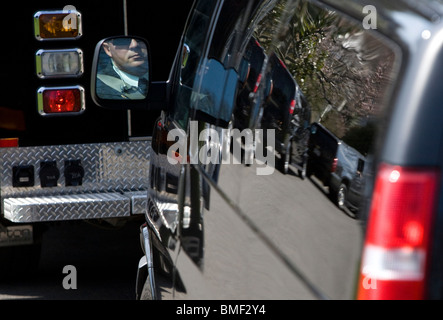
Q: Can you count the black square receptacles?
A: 3